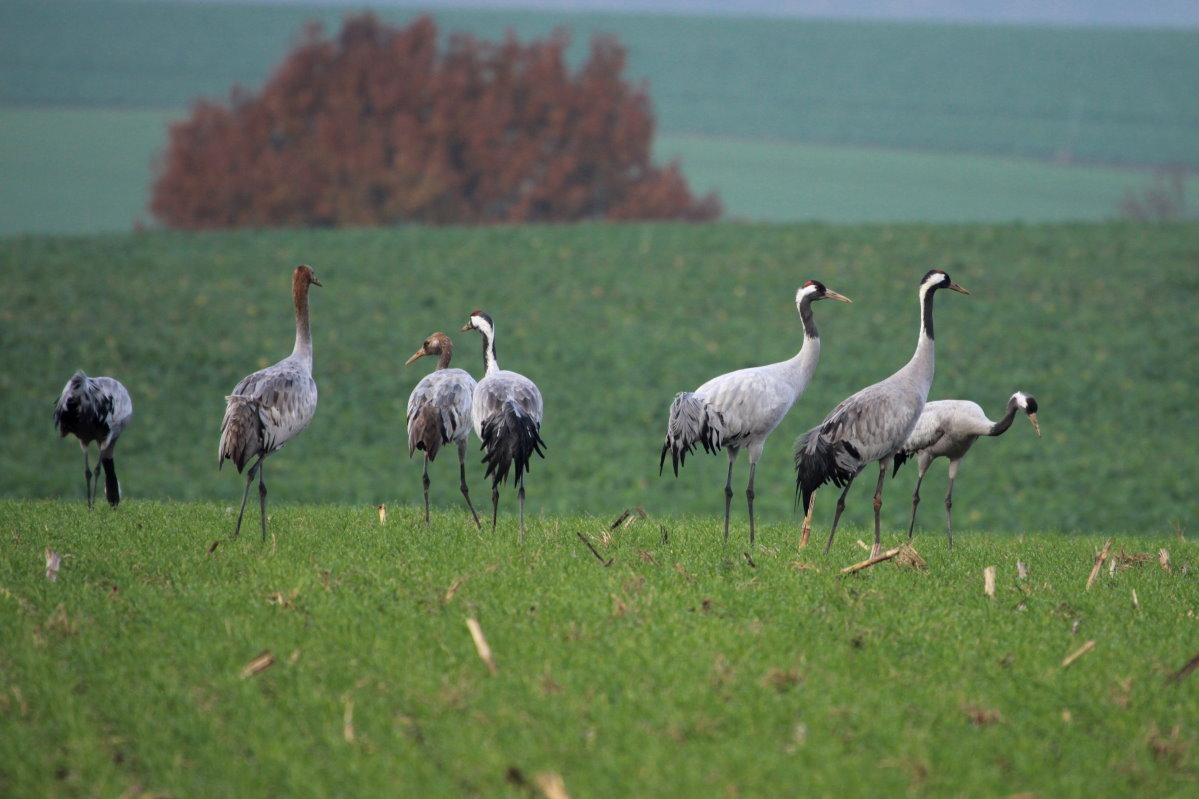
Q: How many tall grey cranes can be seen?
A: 7